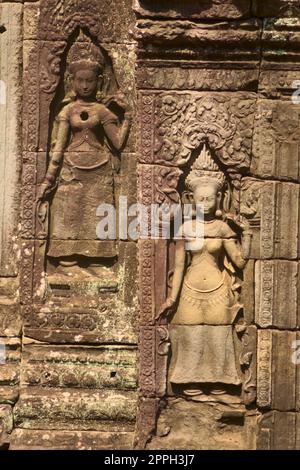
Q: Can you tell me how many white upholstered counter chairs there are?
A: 0